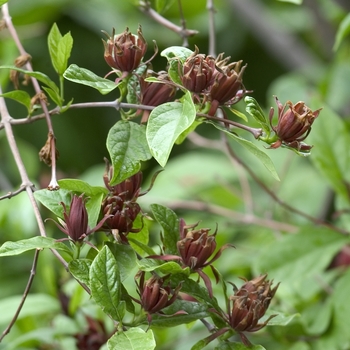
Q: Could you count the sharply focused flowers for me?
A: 11